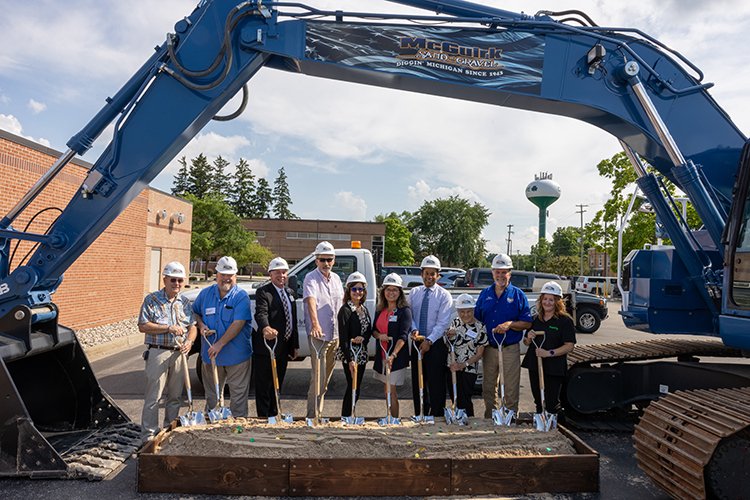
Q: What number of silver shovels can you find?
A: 10